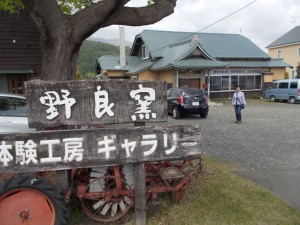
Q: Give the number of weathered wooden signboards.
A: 2